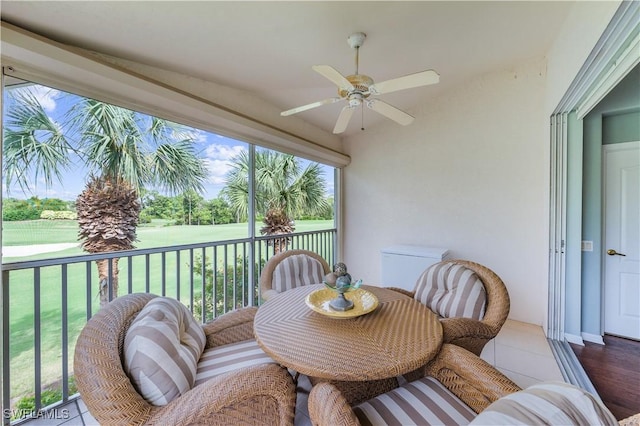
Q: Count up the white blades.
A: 5